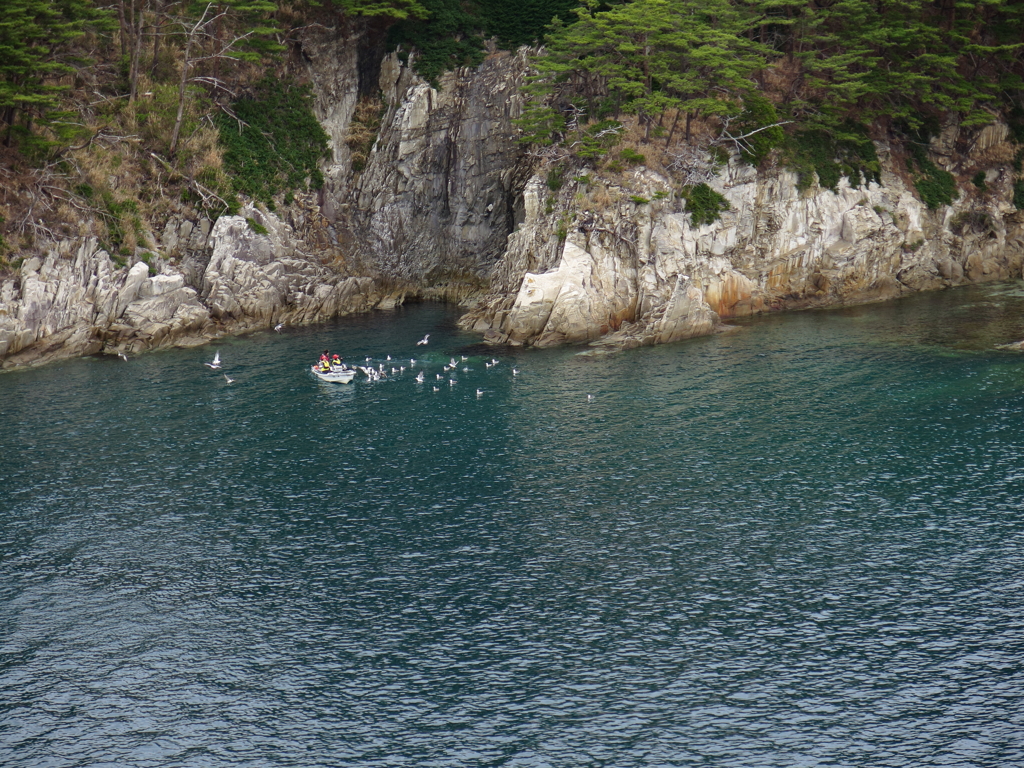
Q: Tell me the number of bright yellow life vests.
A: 2